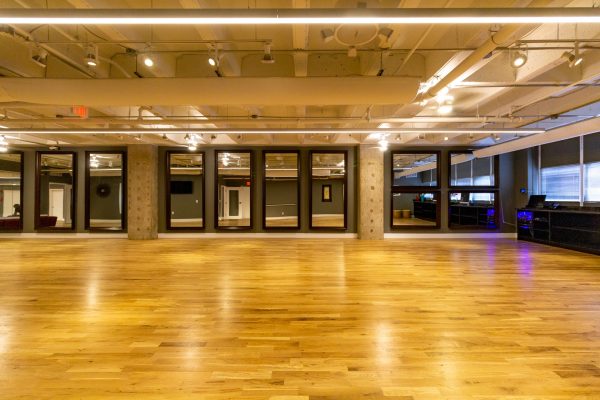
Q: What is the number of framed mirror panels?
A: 11